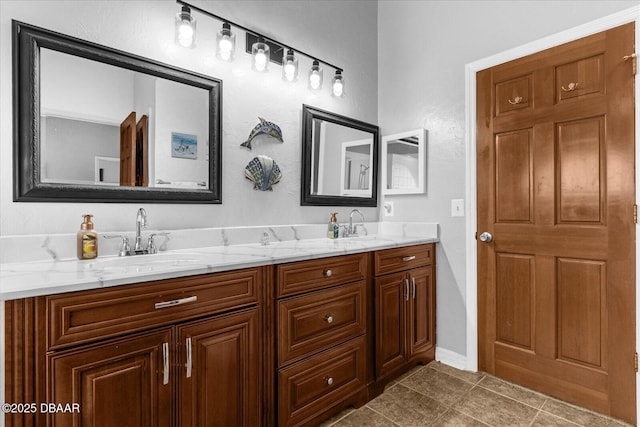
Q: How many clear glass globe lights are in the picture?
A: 6